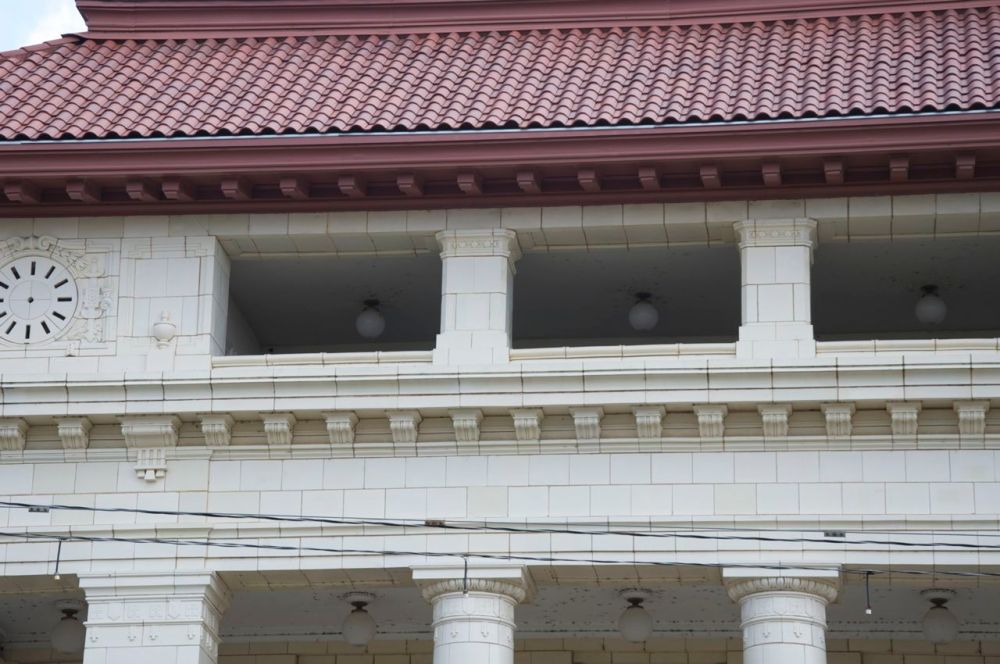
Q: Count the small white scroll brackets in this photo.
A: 15